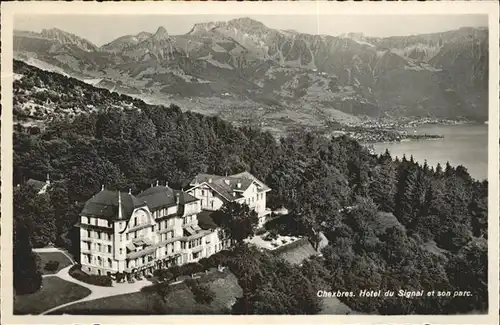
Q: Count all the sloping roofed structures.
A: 3